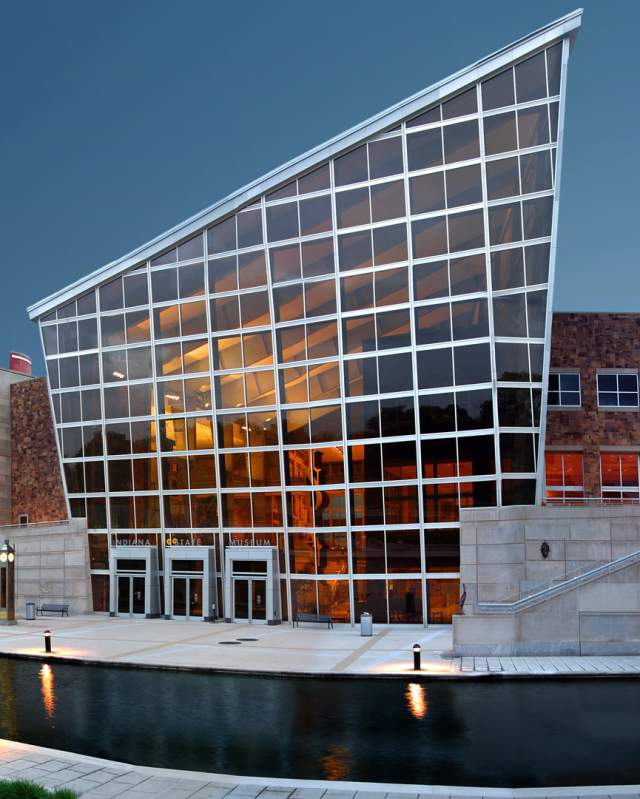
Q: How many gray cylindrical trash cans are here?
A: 2